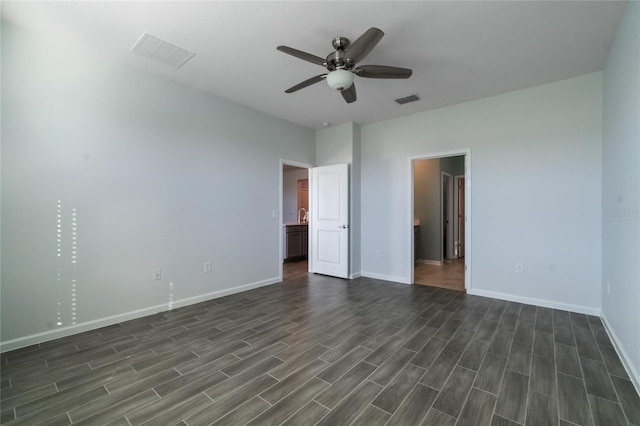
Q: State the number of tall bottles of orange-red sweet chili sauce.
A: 0